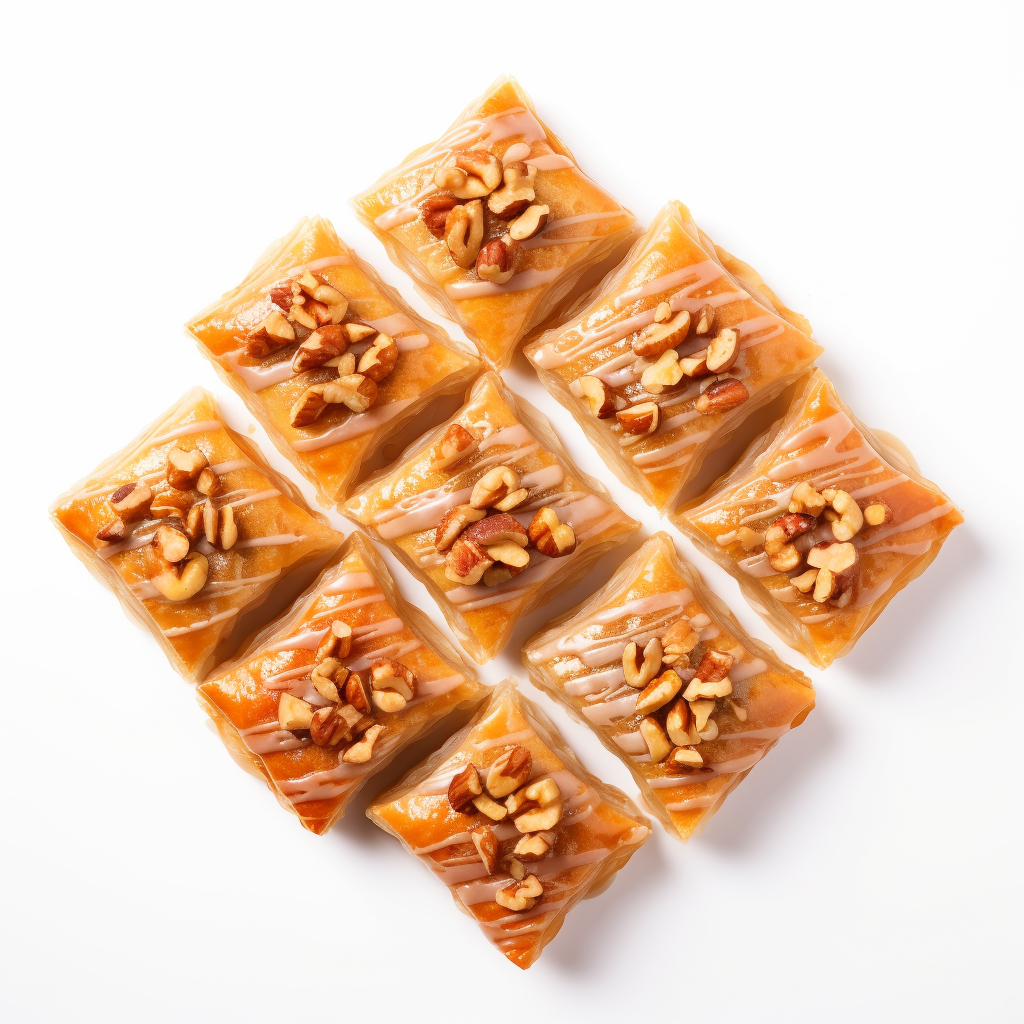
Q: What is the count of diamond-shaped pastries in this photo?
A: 9